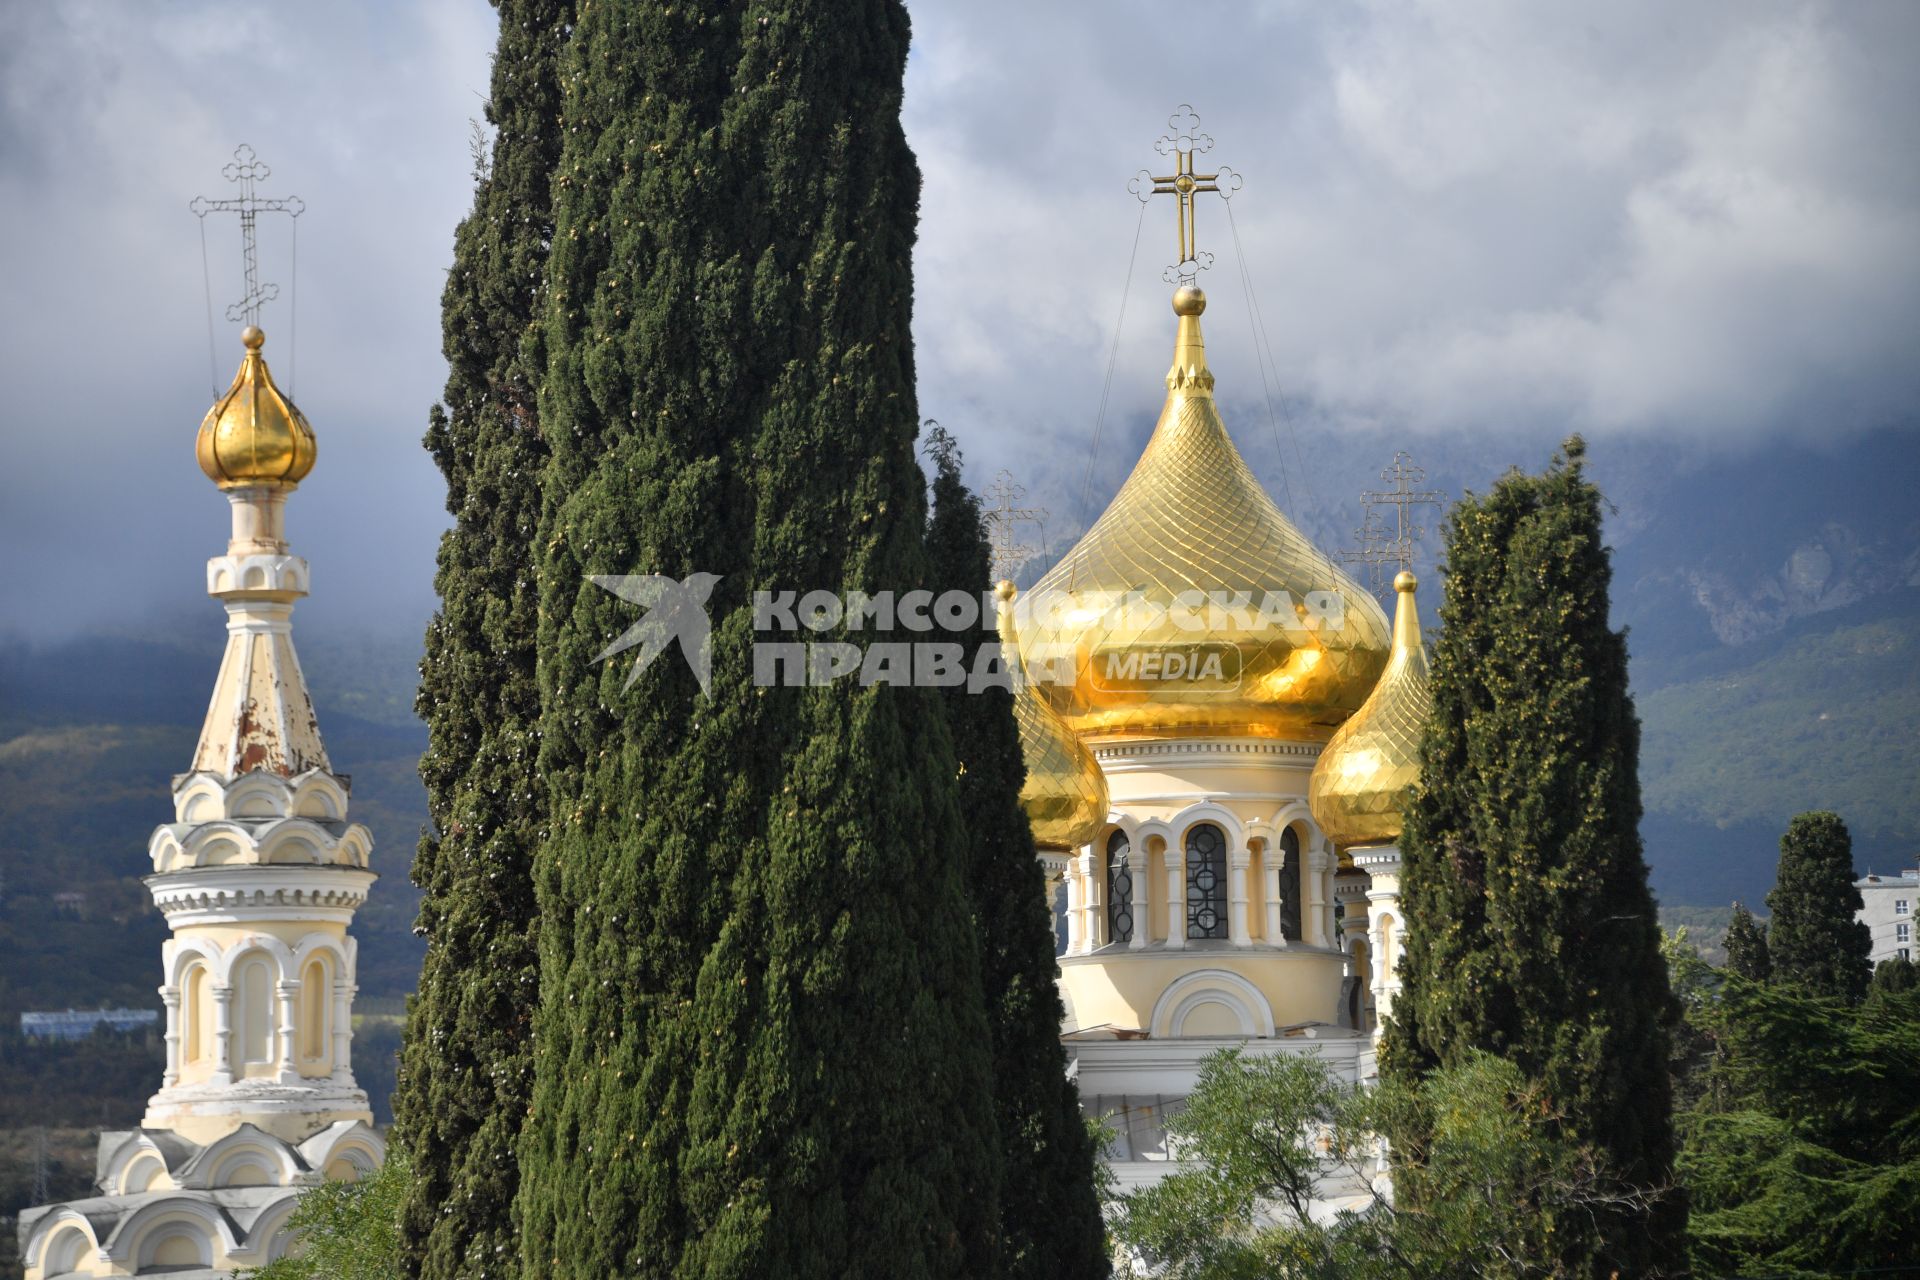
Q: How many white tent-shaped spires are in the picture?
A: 1